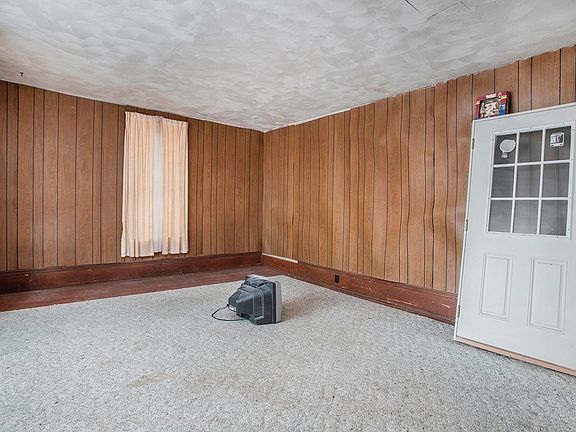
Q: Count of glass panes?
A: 9